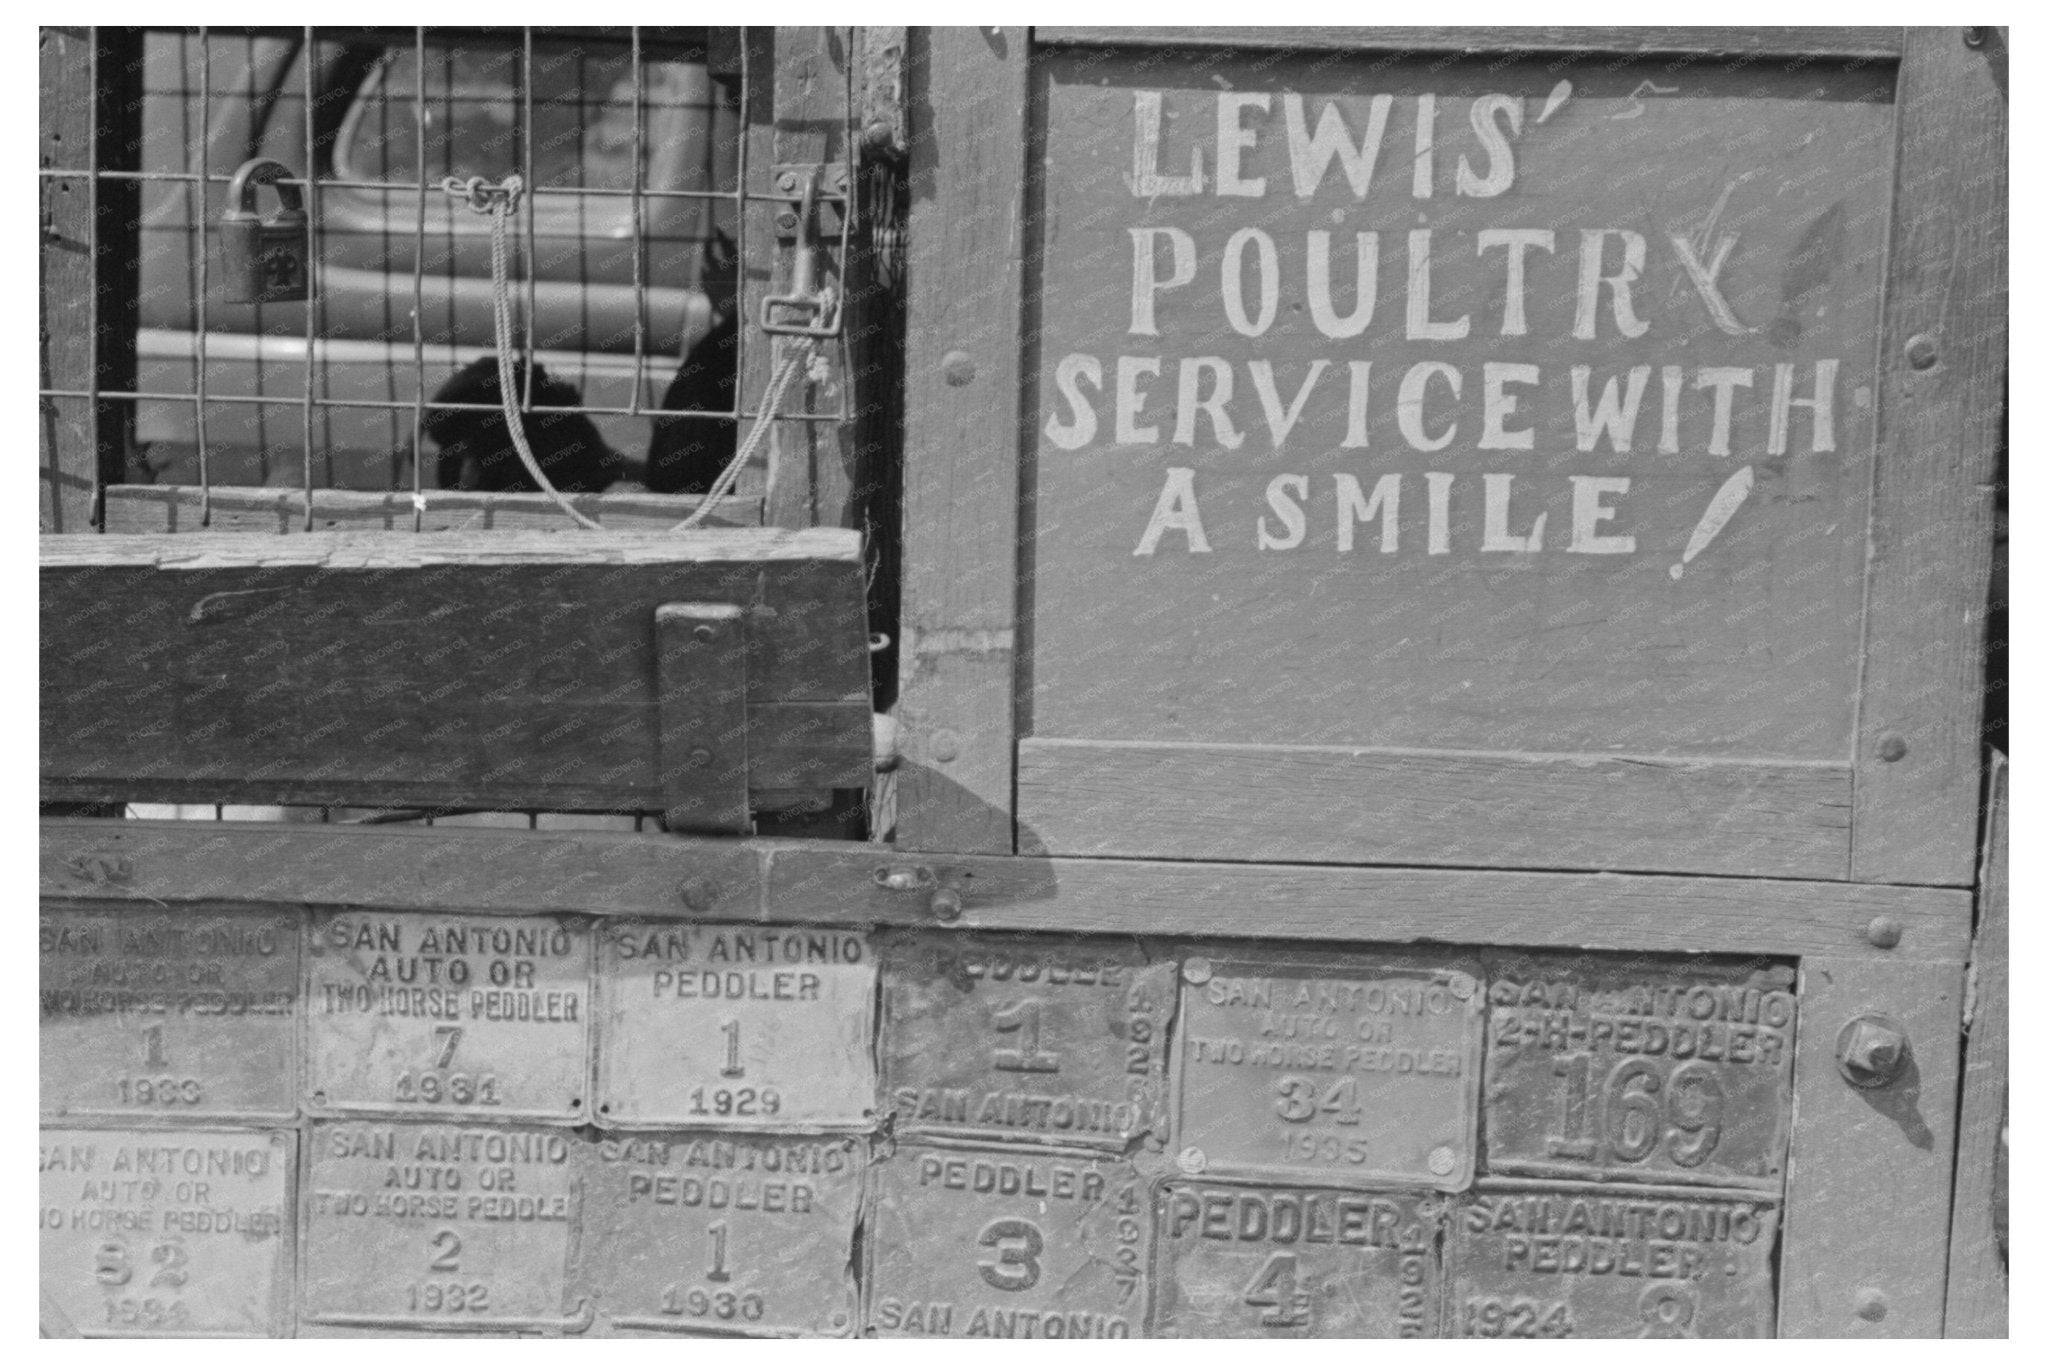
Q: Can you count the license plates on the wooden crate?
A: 12